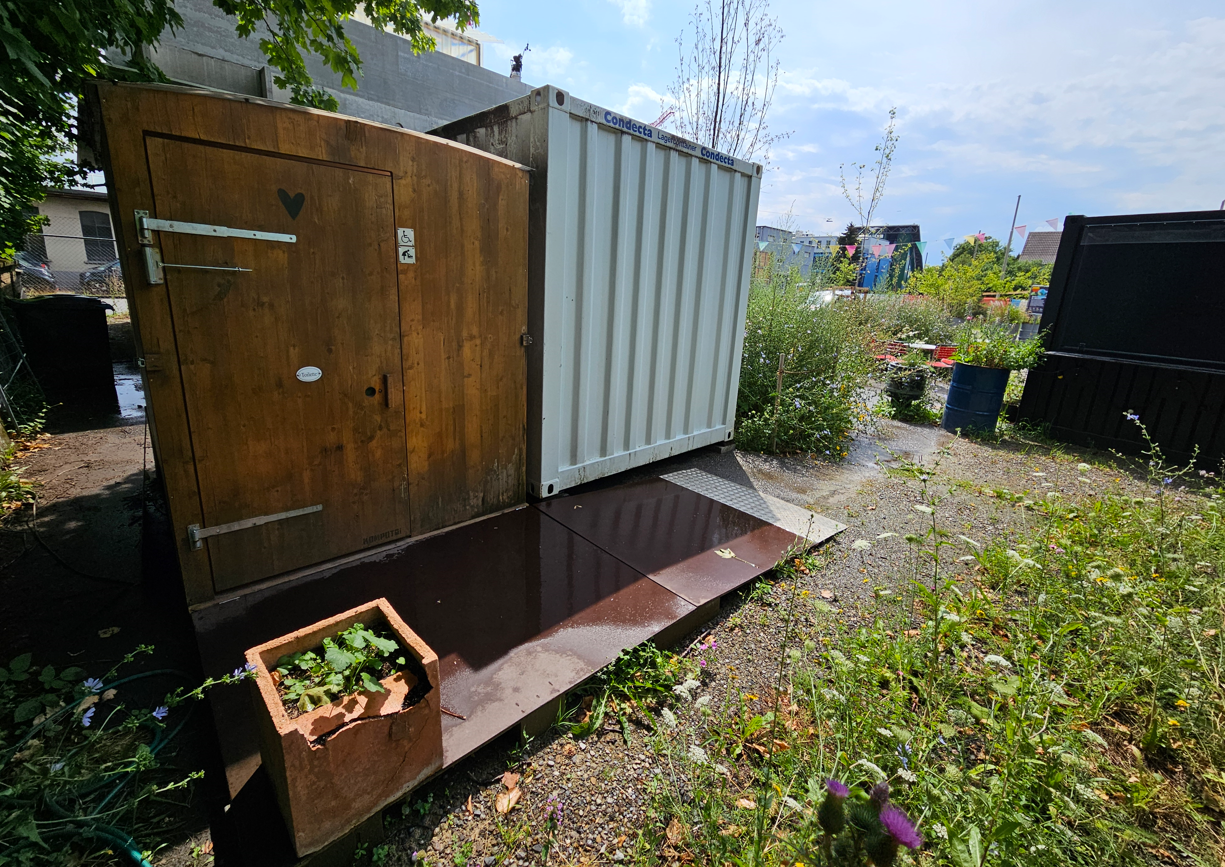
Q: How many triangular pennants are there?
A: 12